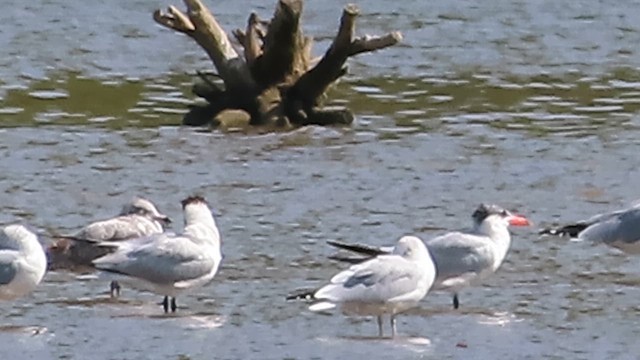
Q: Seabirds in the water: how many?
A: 6